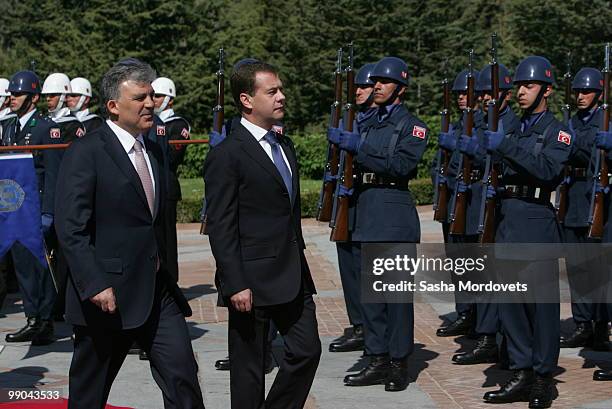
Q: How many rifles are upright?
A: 8